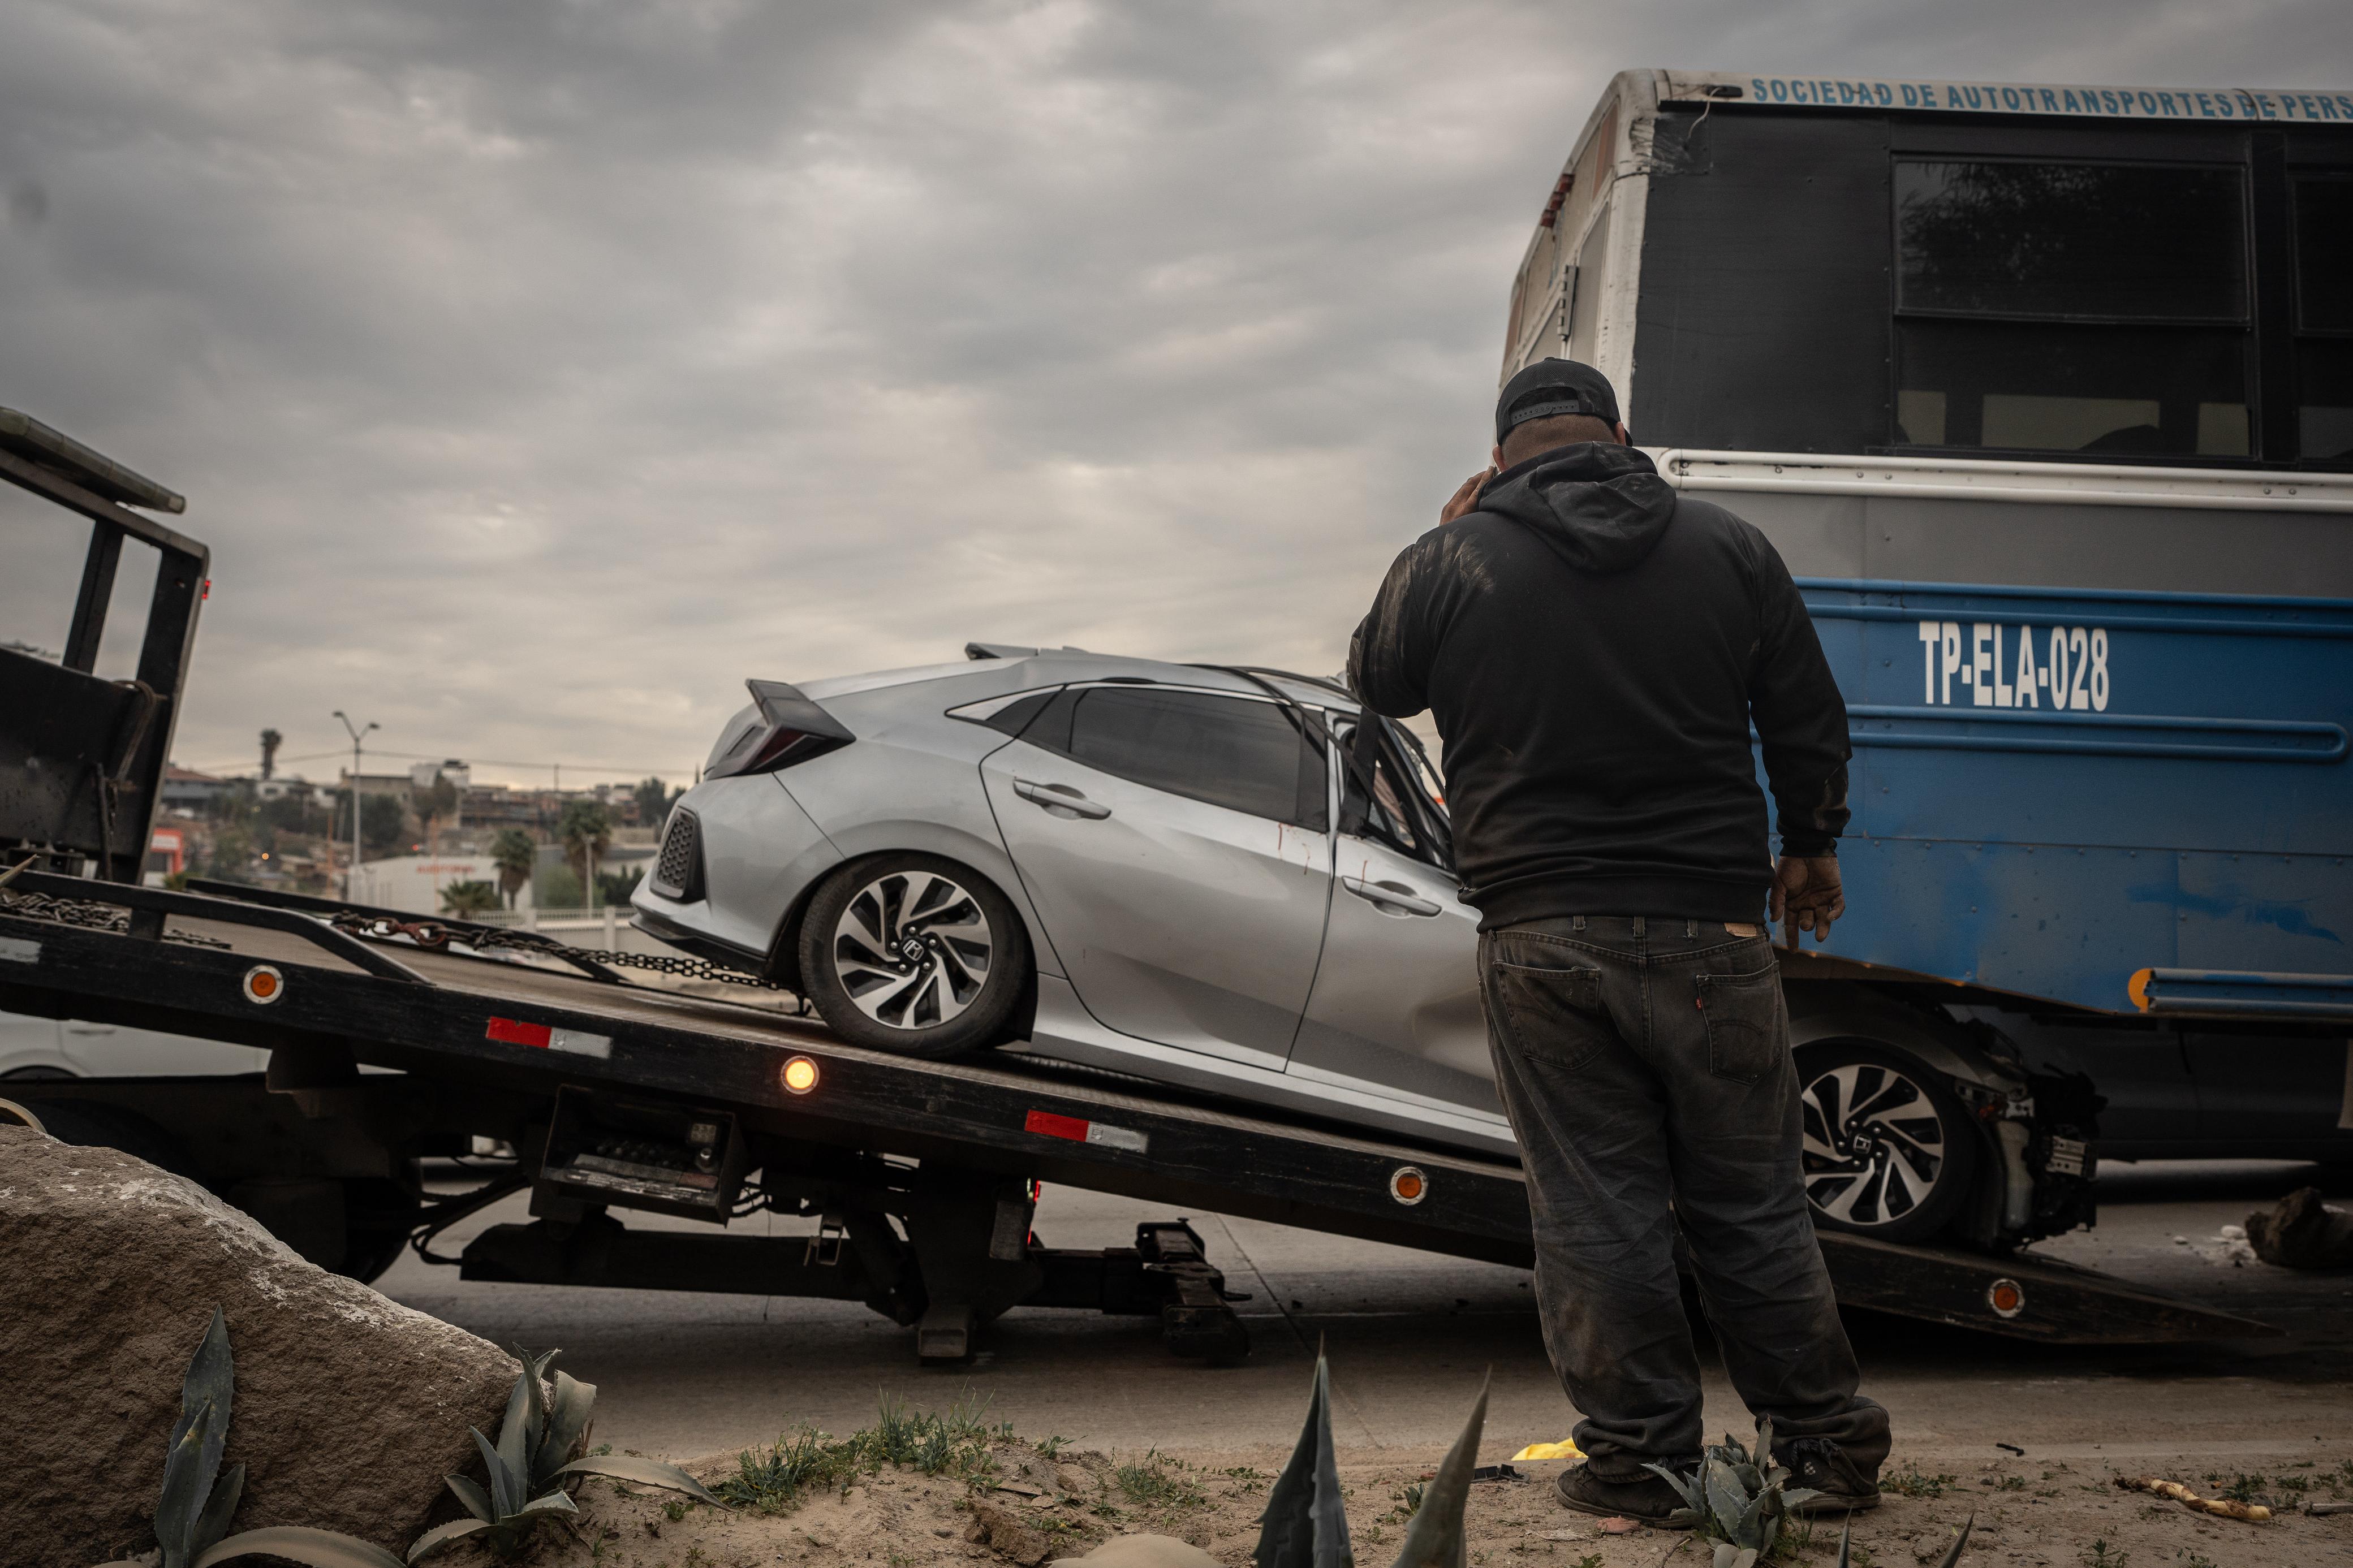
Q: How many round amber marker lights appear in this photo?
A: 4